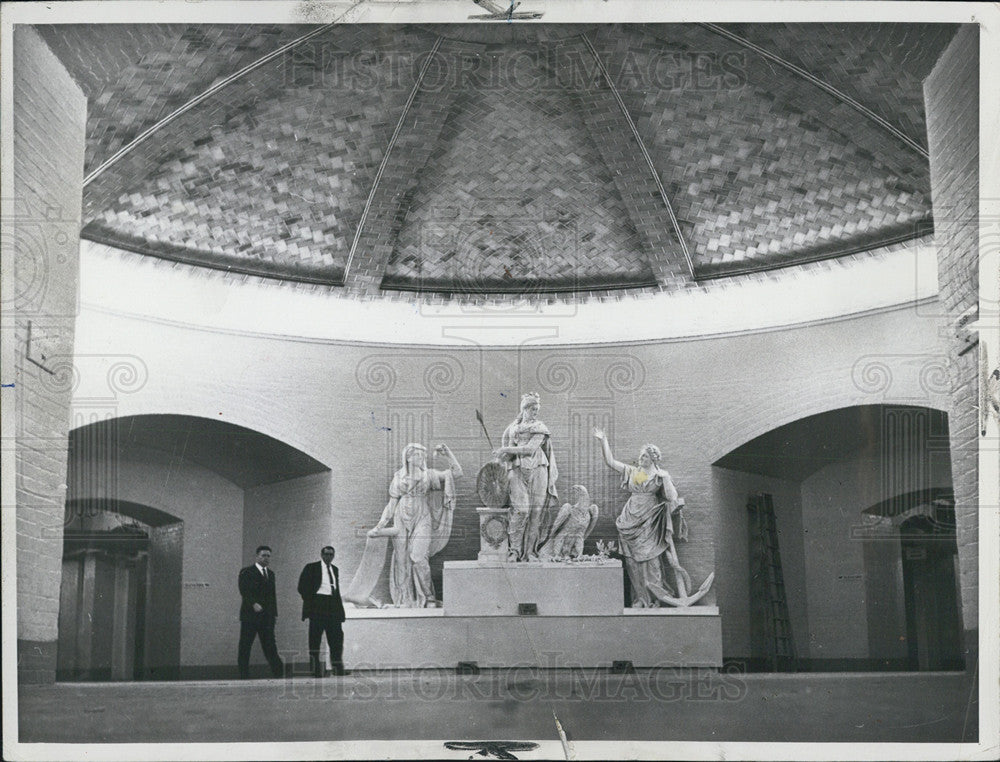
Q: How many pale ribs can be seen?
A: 4